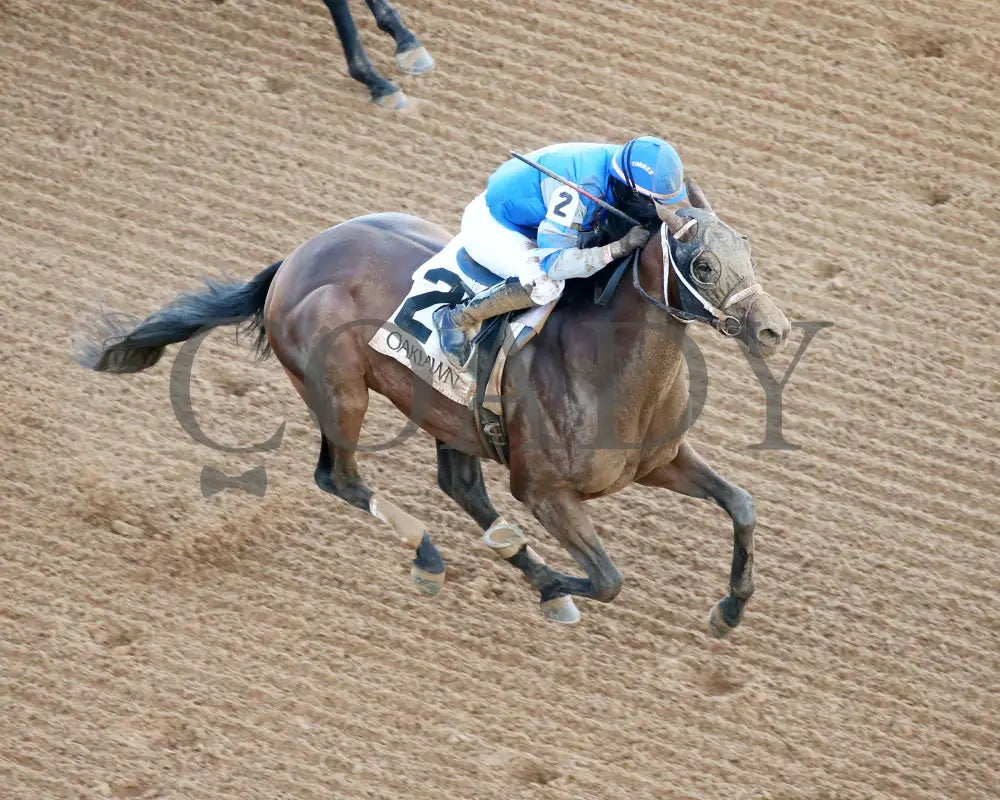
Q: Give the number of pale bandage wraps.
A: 2